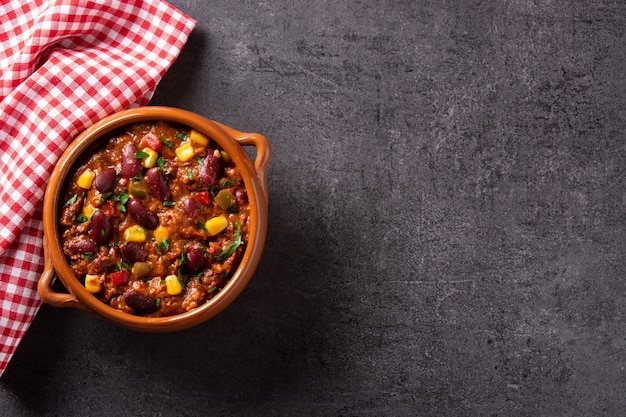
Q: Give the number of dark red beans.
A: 11